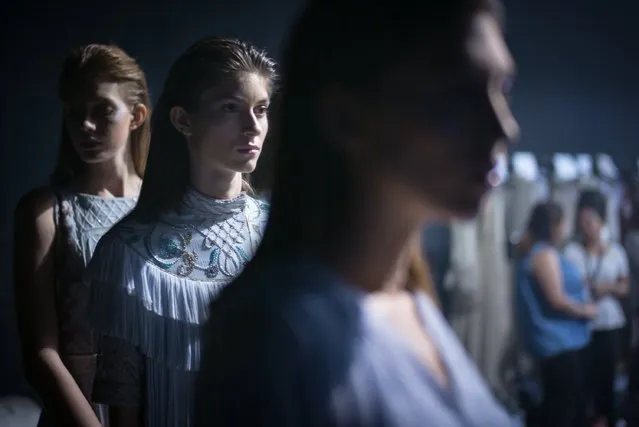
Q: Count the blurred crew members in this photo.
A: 2